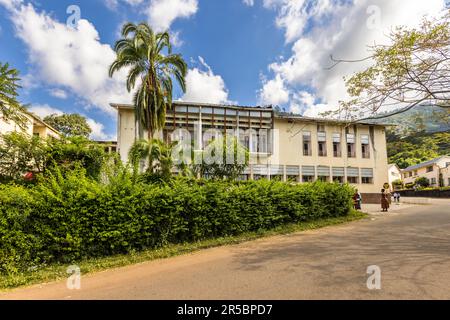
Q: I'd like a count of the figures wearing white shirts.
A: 2